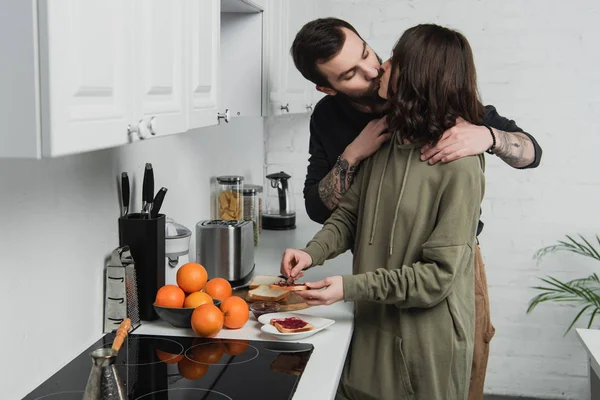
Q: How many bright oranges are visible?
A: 6